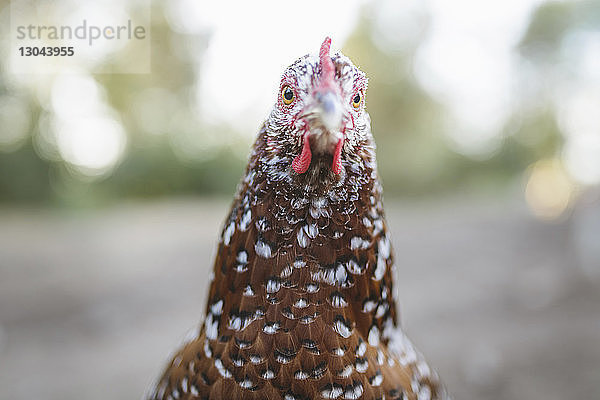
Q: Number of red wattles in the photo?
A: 2